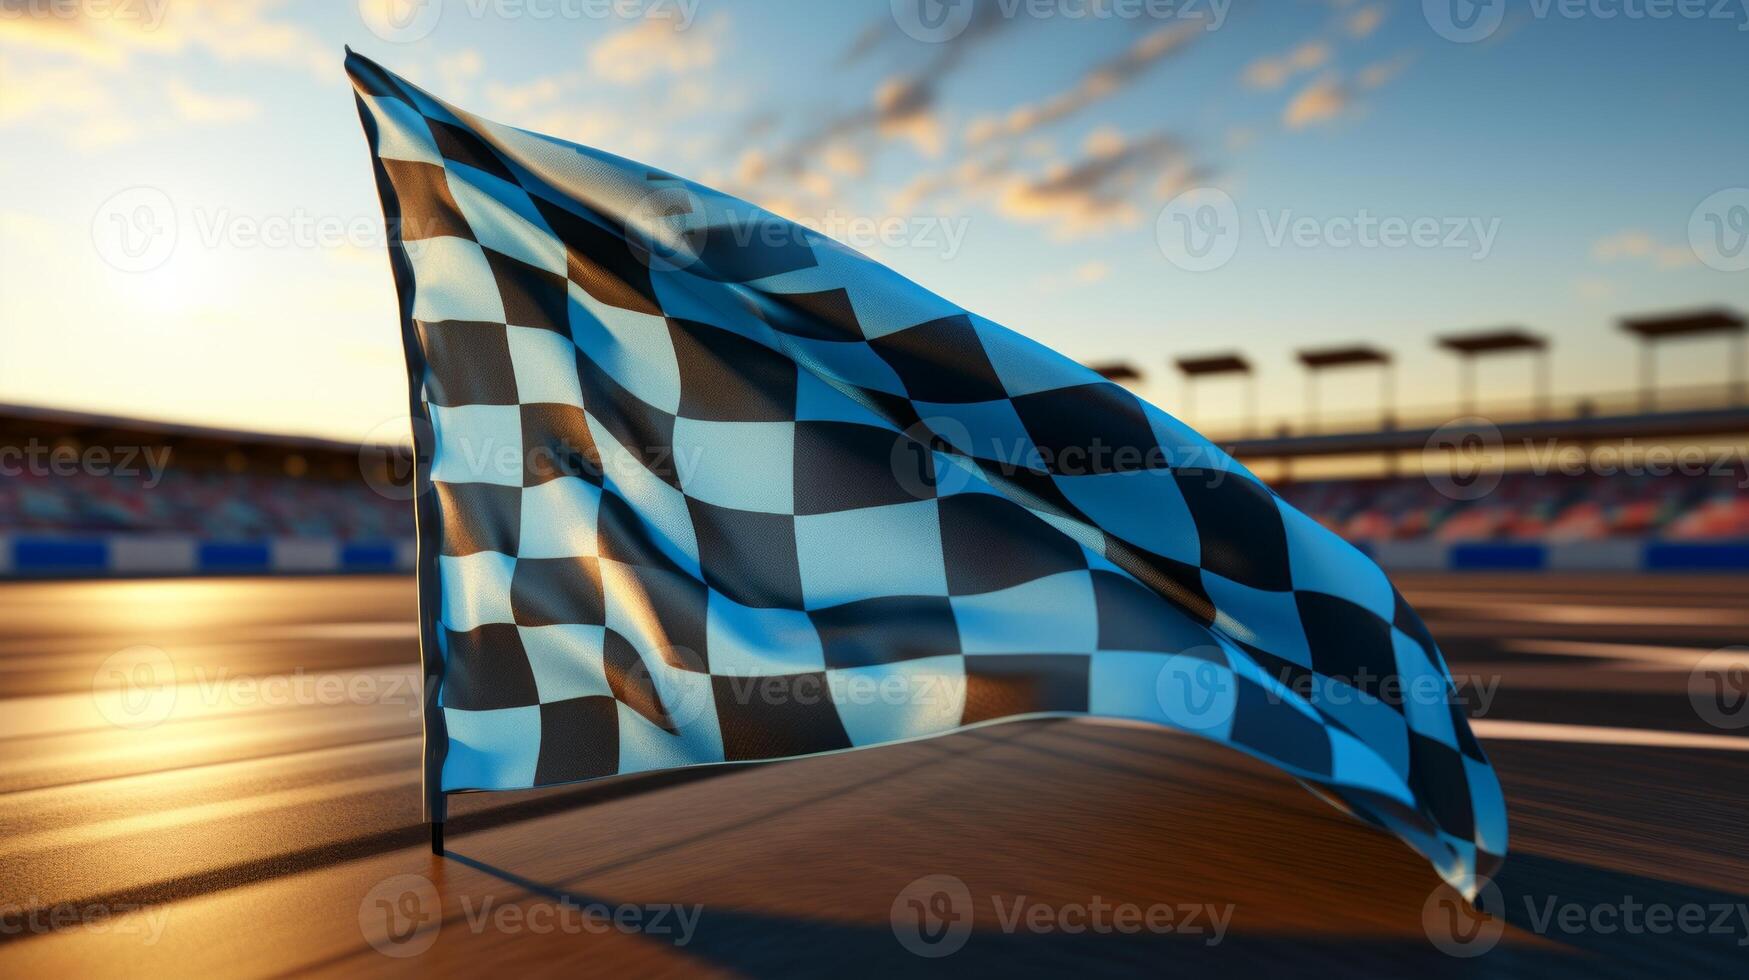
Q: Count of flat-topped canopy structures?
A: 5